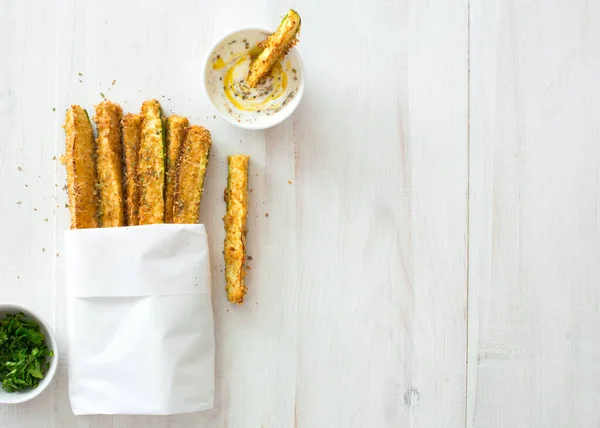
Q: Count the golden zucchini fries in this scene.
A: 8